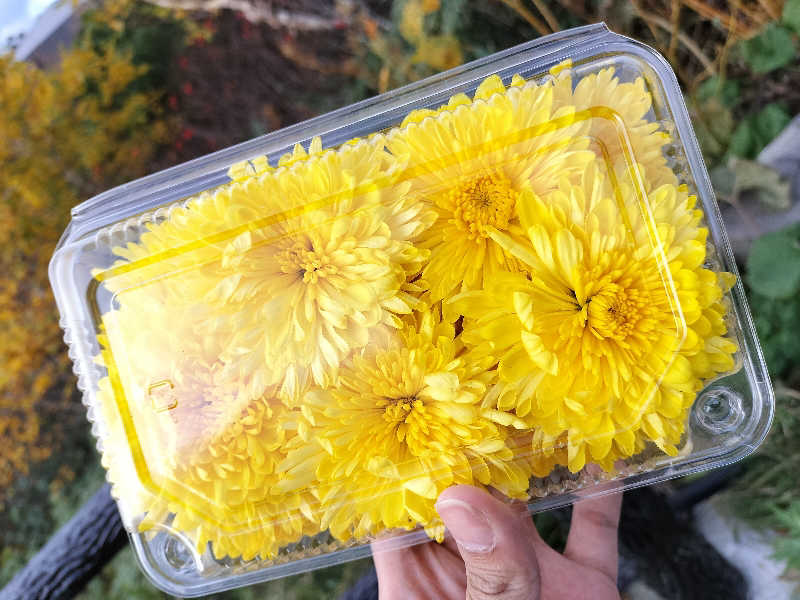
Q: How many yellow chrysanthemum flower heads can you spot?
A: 5